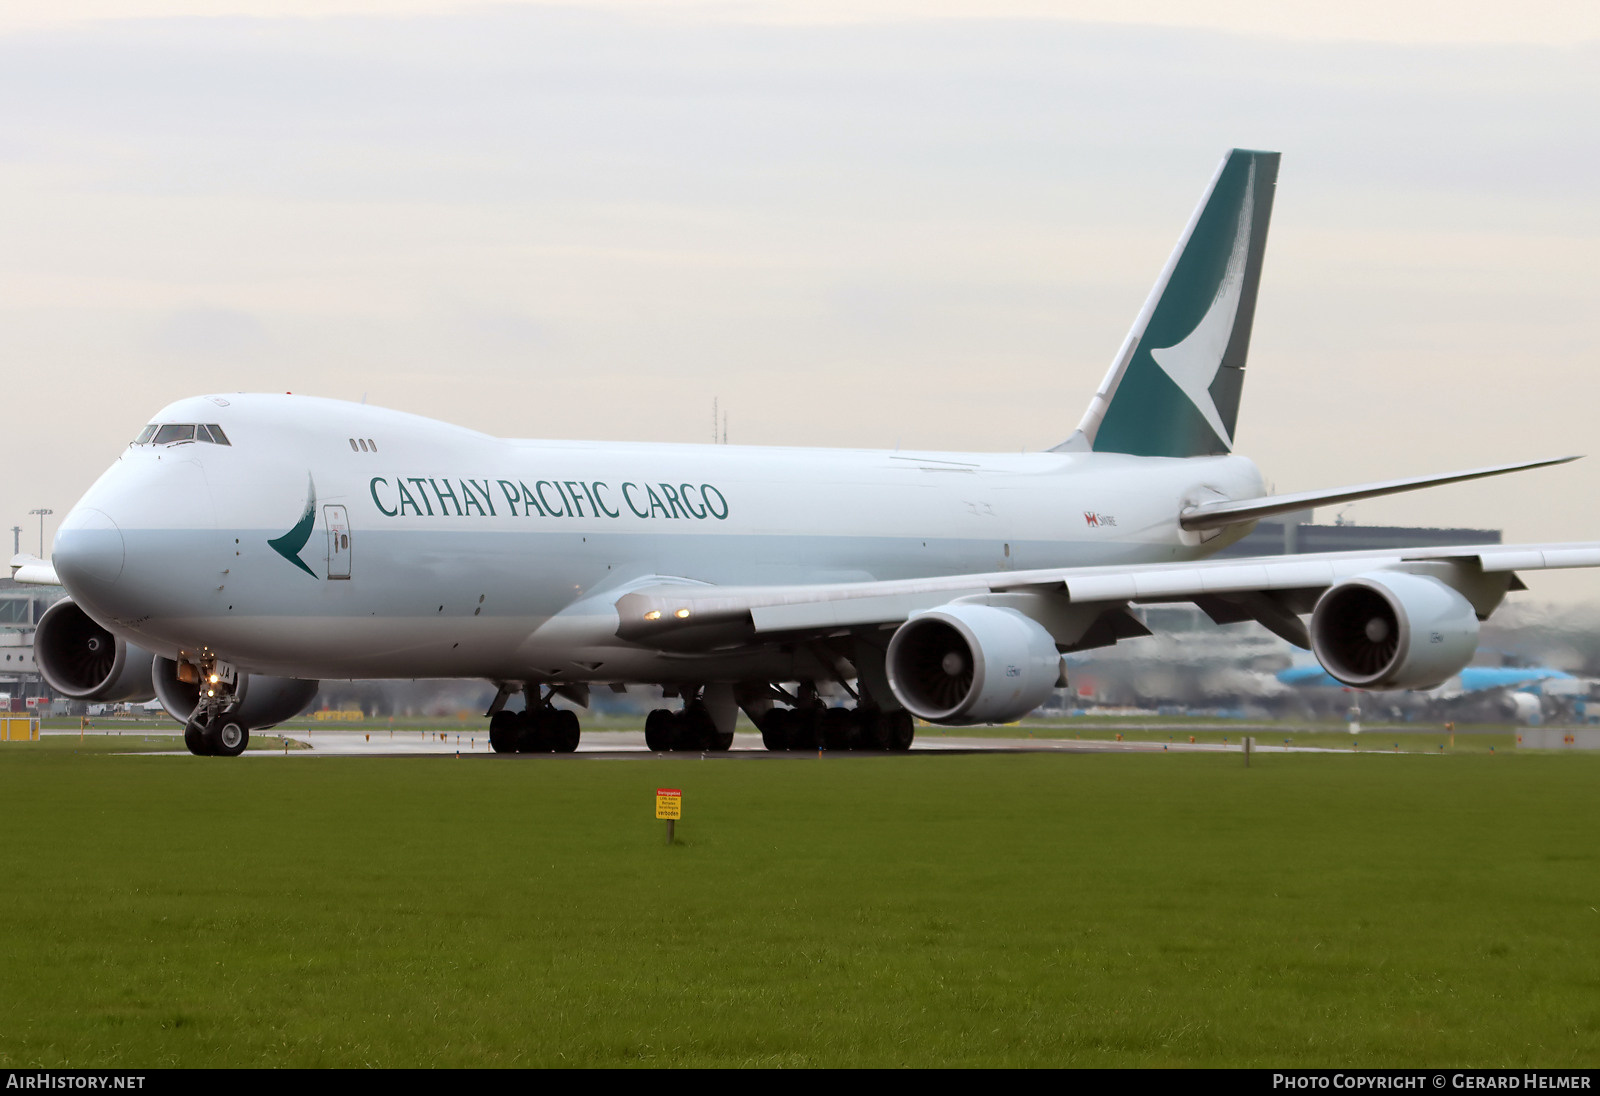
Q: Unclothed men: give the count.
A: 0